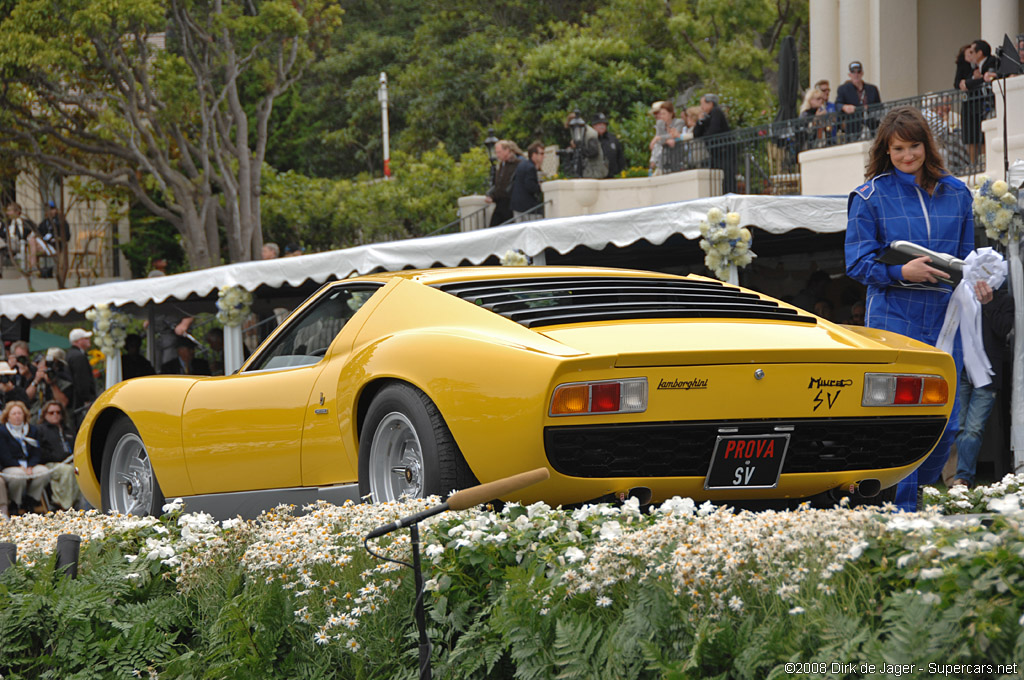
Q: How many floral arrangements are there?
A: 5